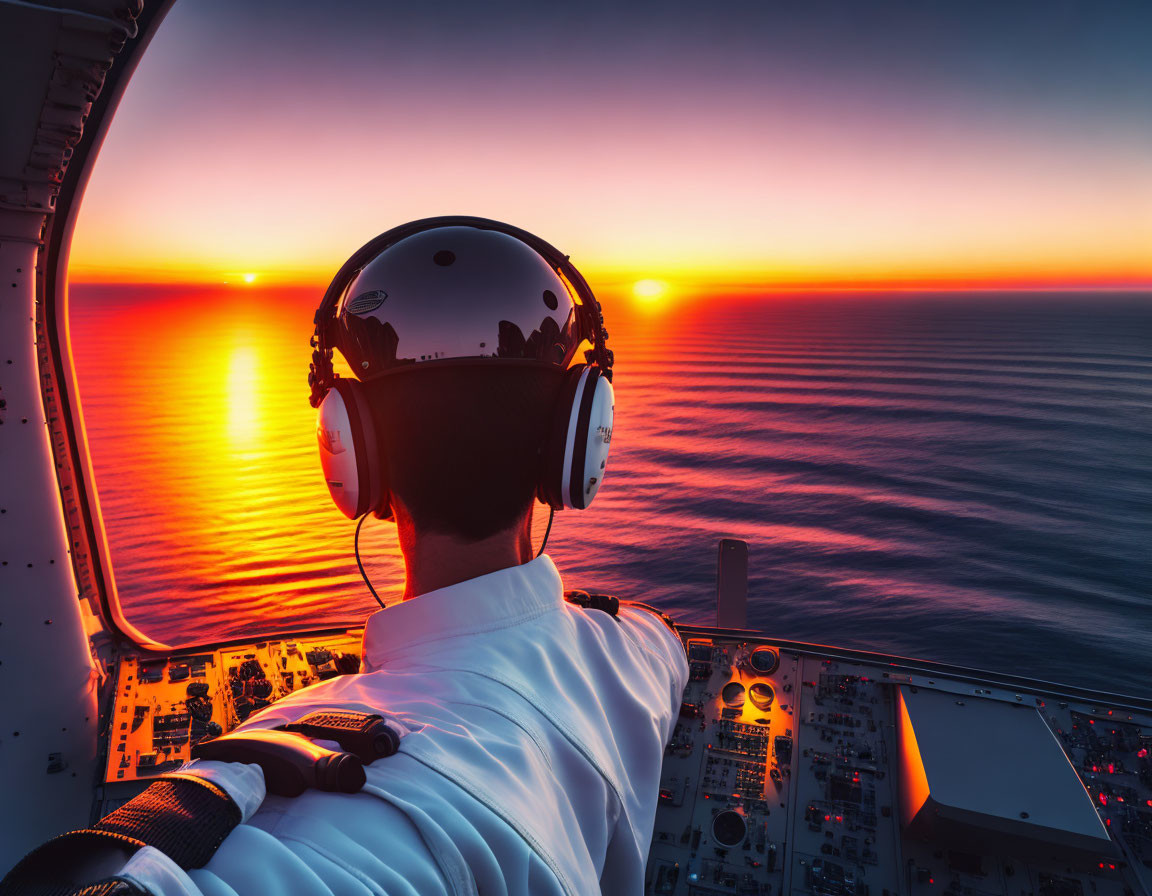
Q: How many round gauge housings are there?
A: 4